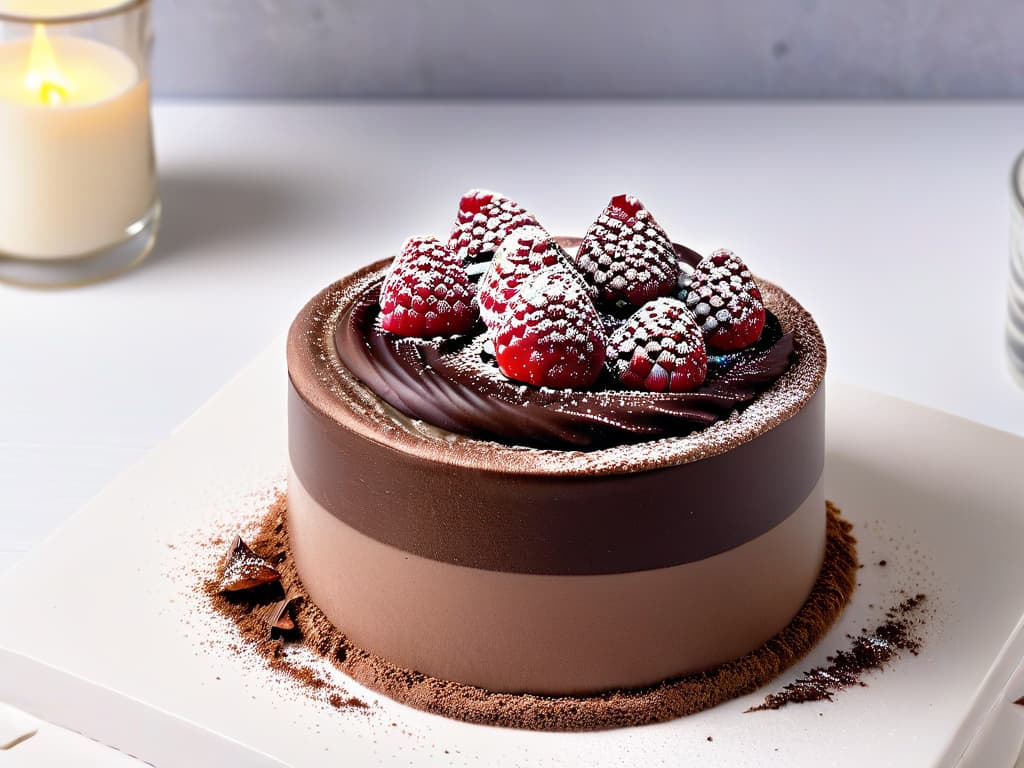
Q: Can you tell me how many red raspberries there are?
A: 7